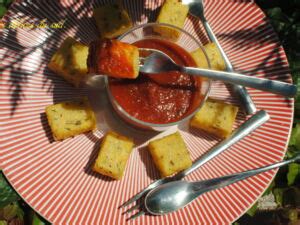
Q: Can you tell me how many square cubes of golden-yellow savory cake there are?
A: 9